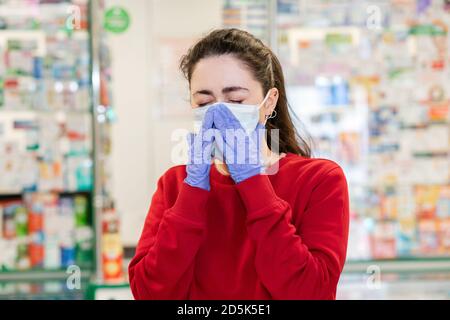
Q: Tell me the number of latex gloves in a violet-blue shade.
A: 2